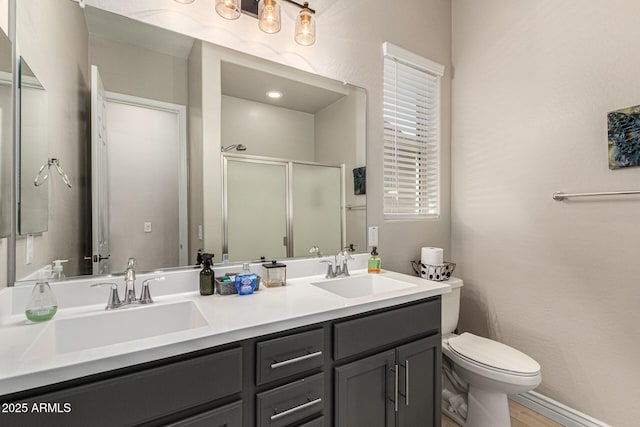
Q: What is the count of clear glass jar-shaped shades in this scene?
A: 4